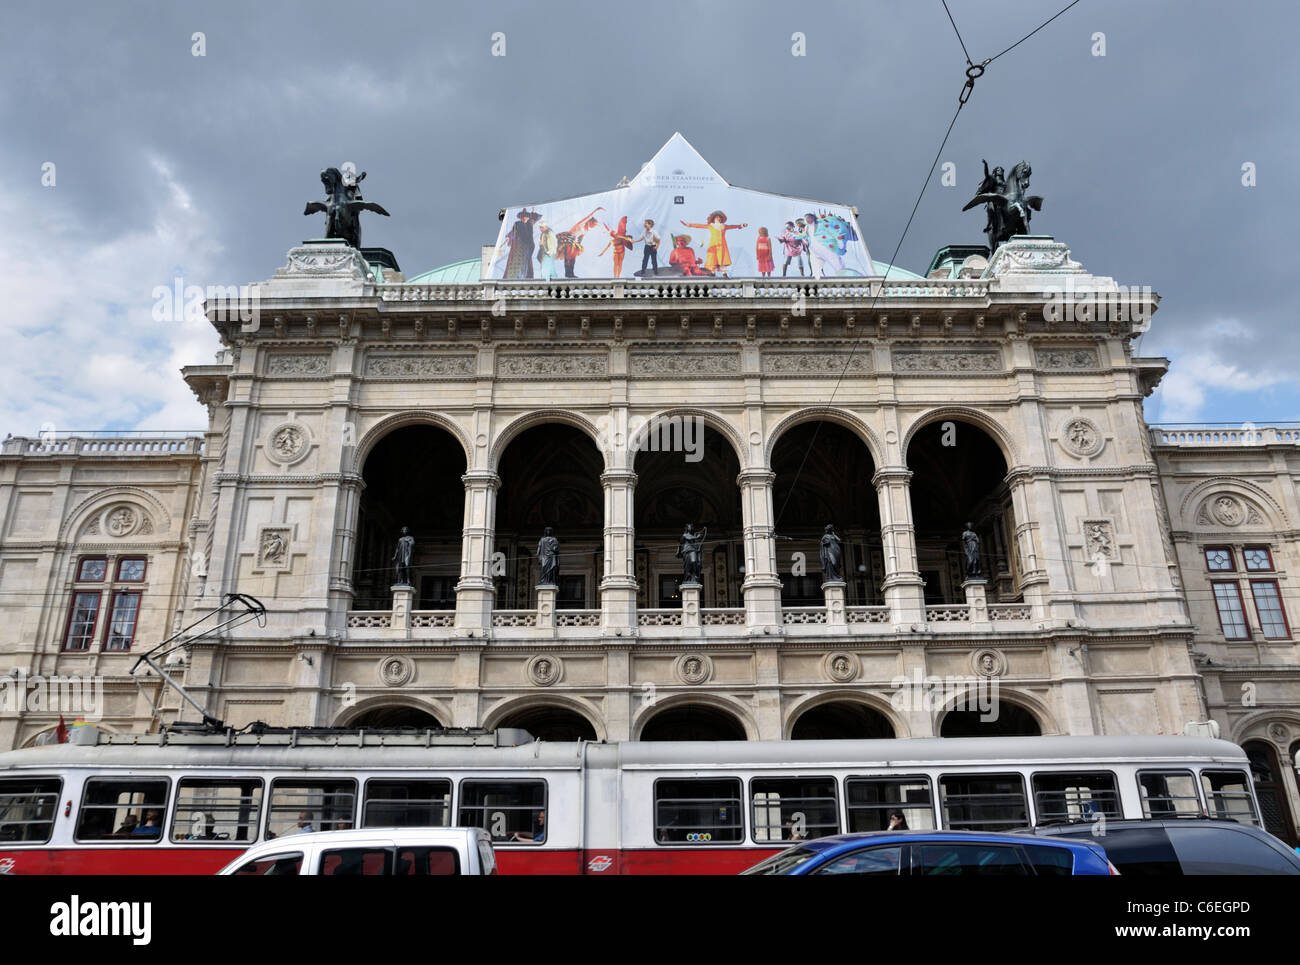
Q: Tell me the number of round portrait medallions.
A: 5